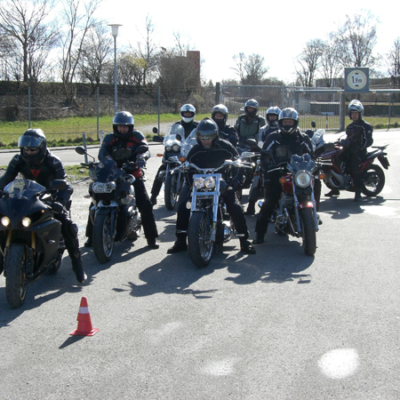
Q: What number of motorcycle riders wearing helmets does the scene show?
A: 9